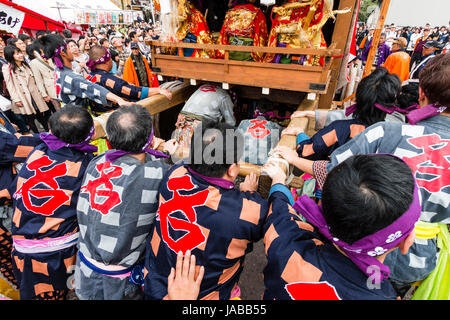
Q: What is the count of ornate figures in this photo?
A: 3